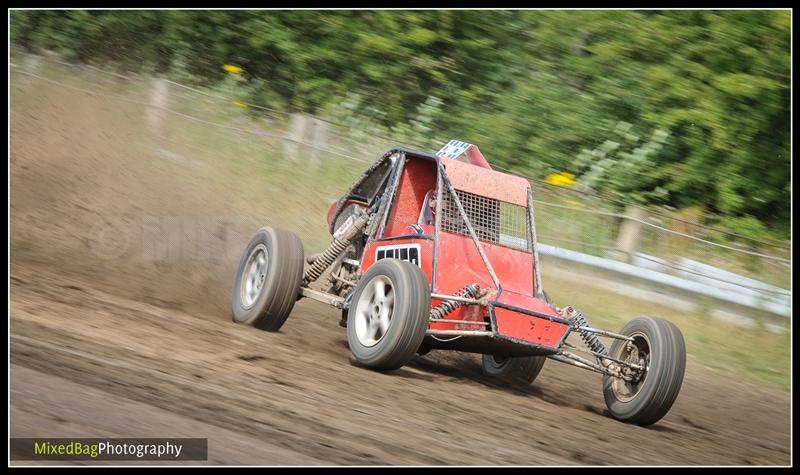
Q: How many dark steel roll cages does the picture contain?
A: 1